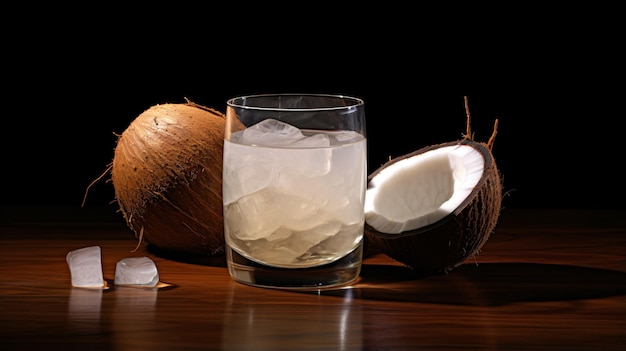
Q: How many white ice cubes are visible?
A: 2